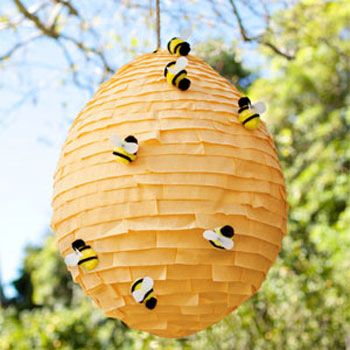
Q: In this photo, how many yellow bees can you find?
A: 7